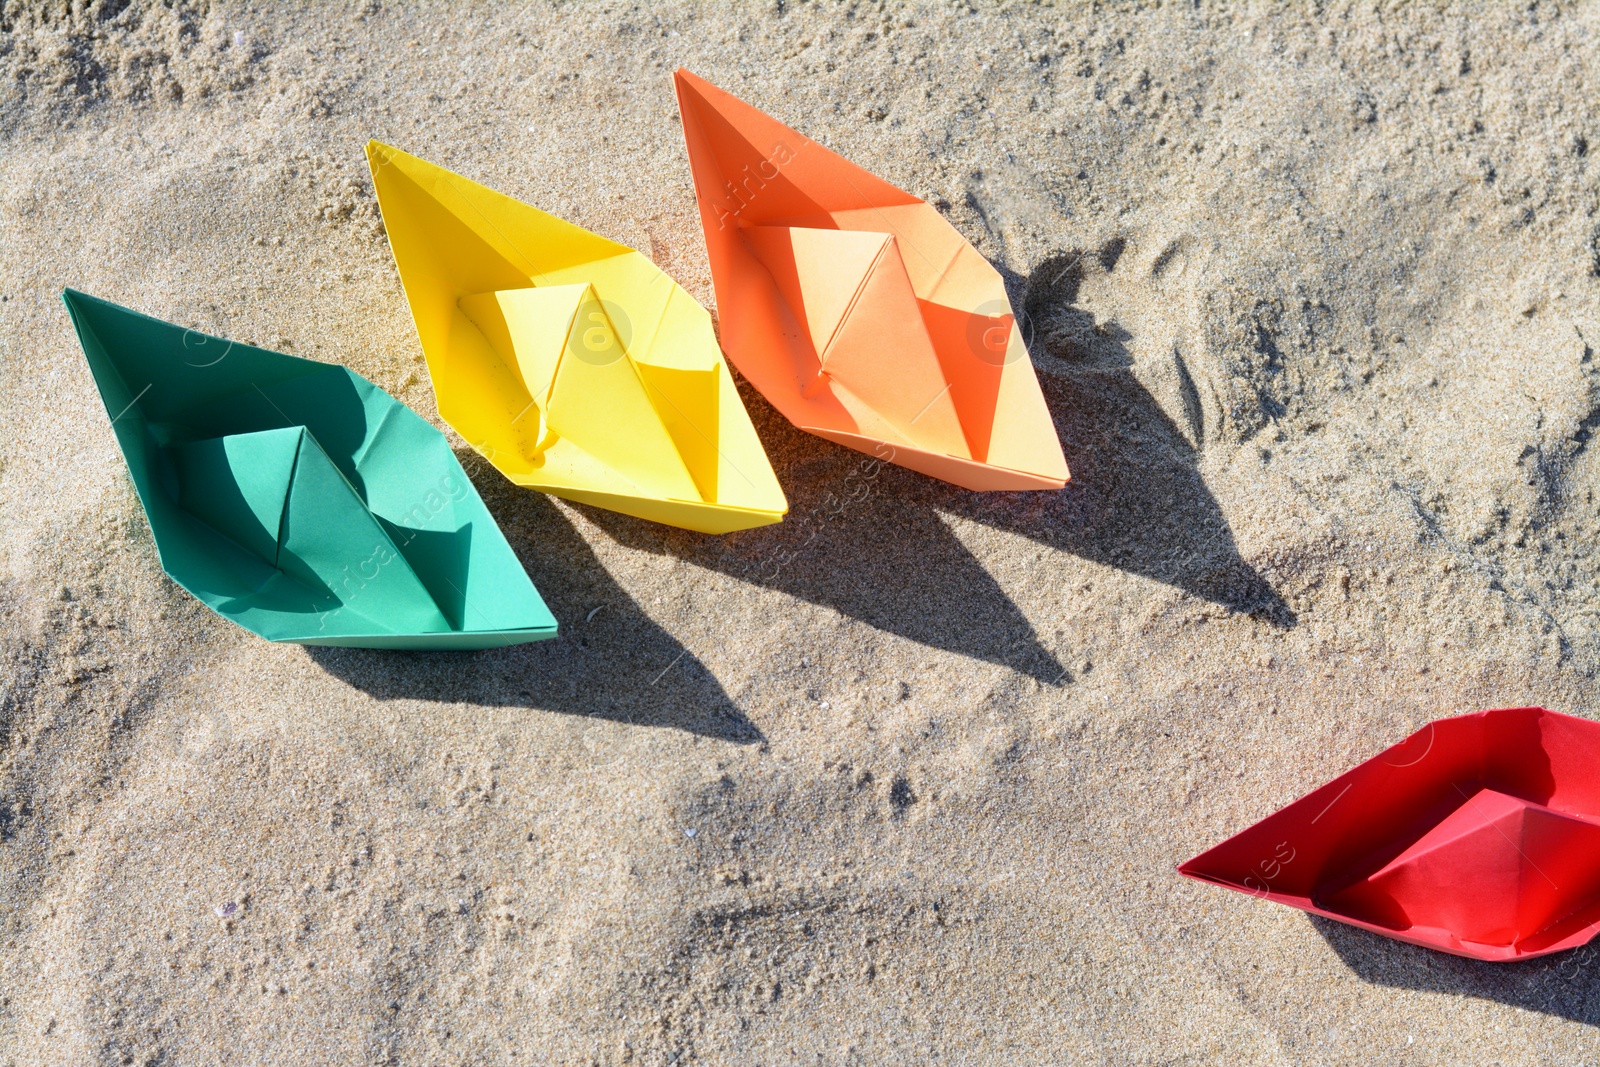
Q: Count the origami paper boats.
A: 4